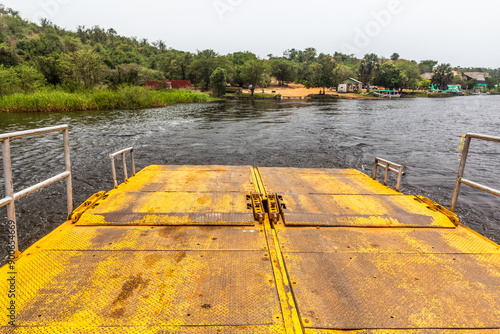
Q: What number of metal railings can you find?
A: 4